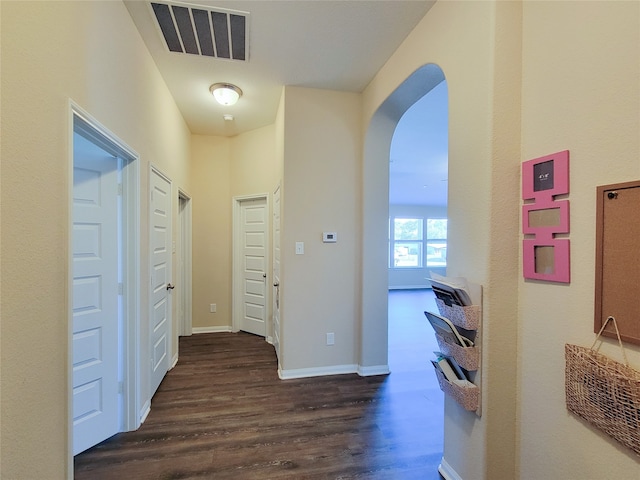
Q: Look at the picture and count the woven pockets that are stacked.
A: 3